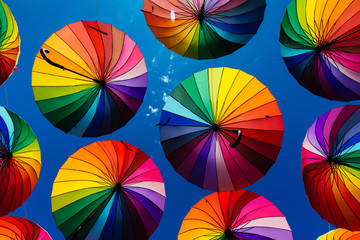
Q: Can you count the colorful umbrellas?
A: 11